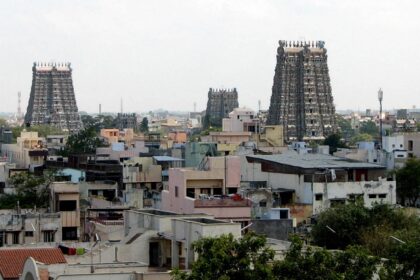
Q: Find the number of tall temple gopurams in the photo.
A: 3